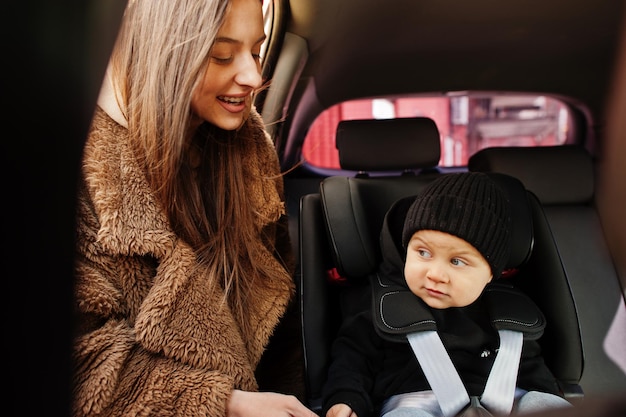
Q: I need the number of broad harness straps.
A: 2